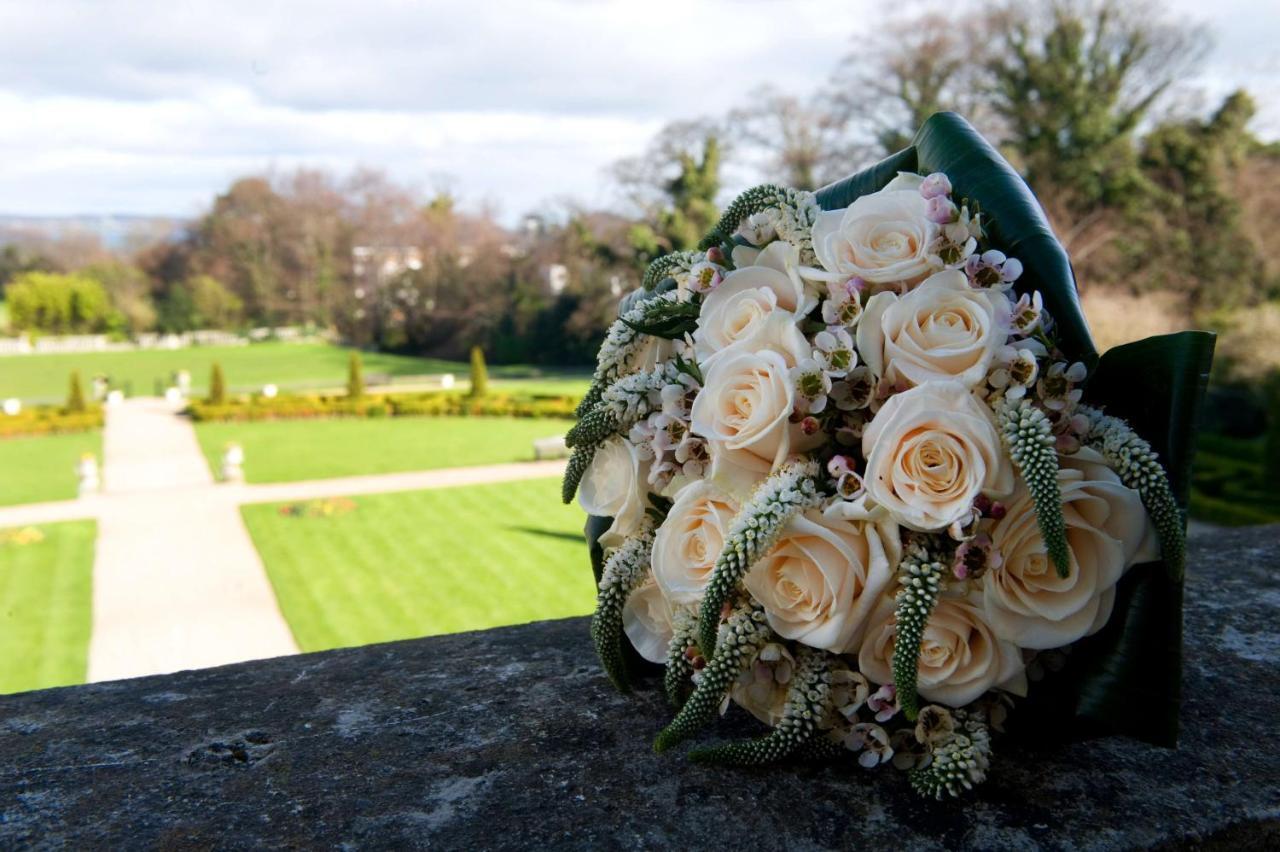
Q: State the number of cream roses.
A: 11